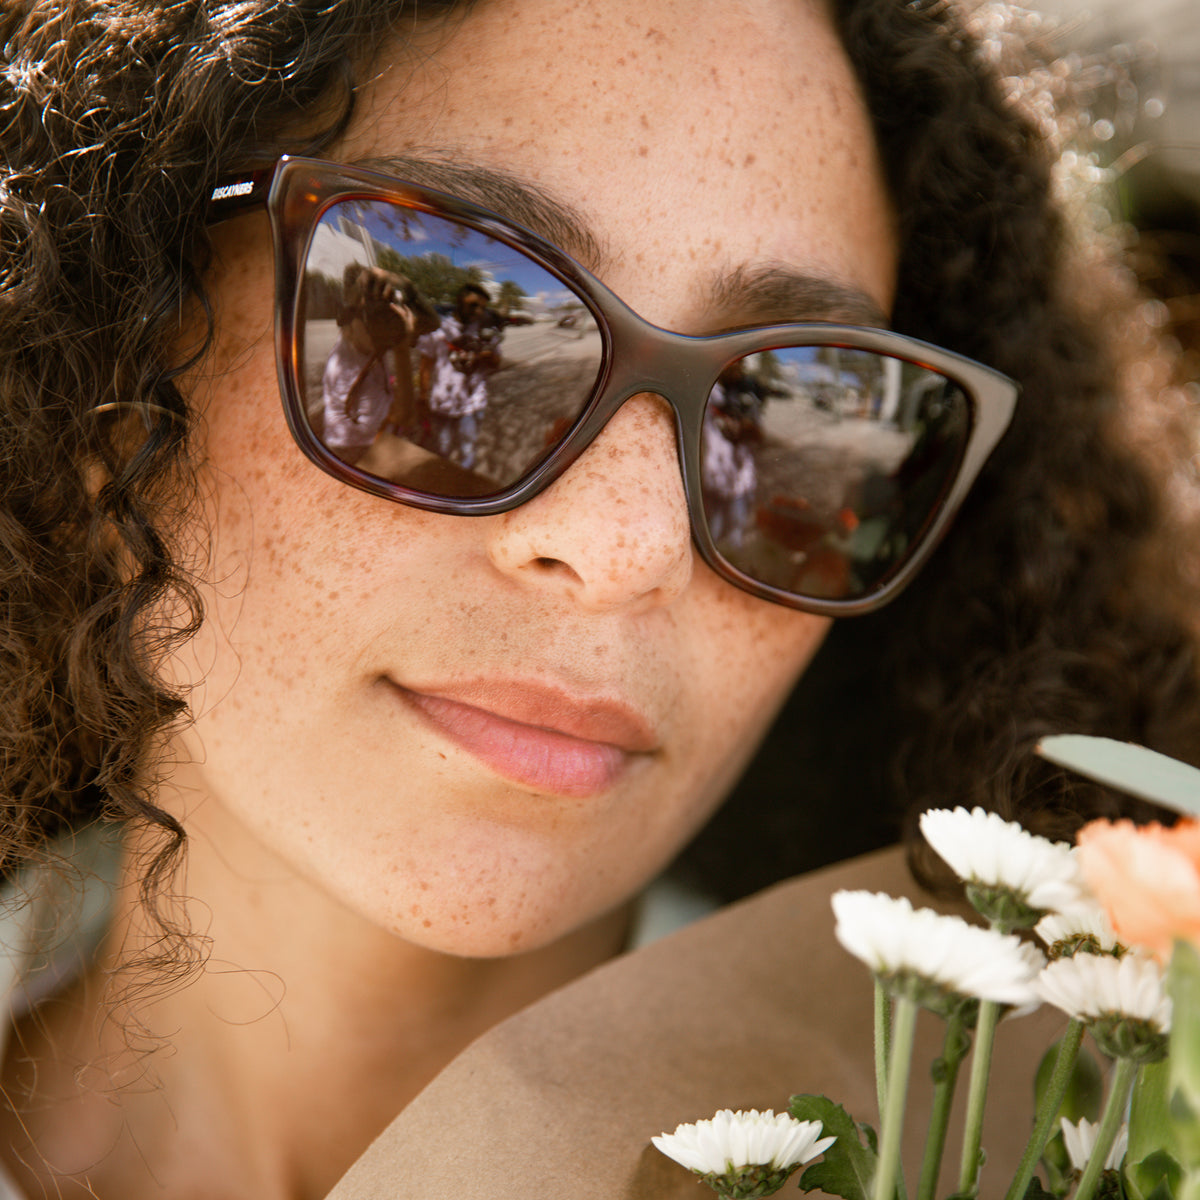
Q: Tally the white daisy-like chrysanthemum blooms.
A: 6